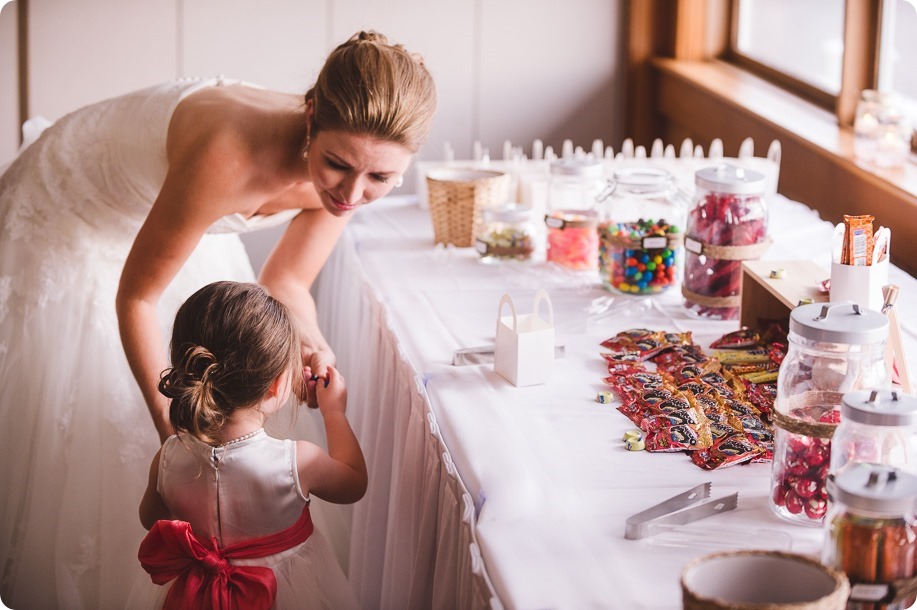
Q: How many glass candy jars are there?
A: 7